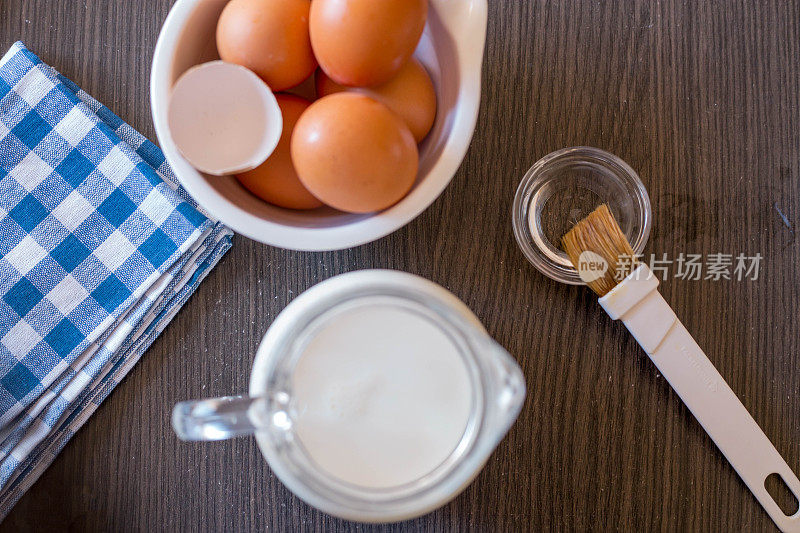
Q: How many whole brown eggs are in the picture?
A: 5